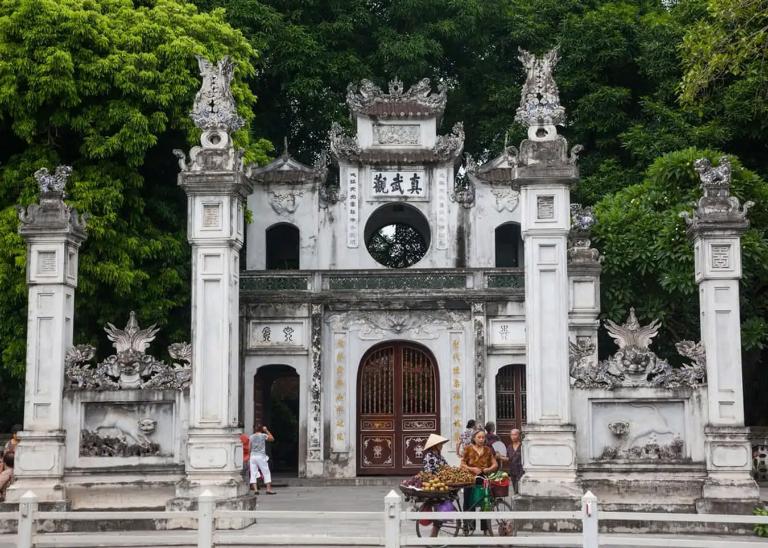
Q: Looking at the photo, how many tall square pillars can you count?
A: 4